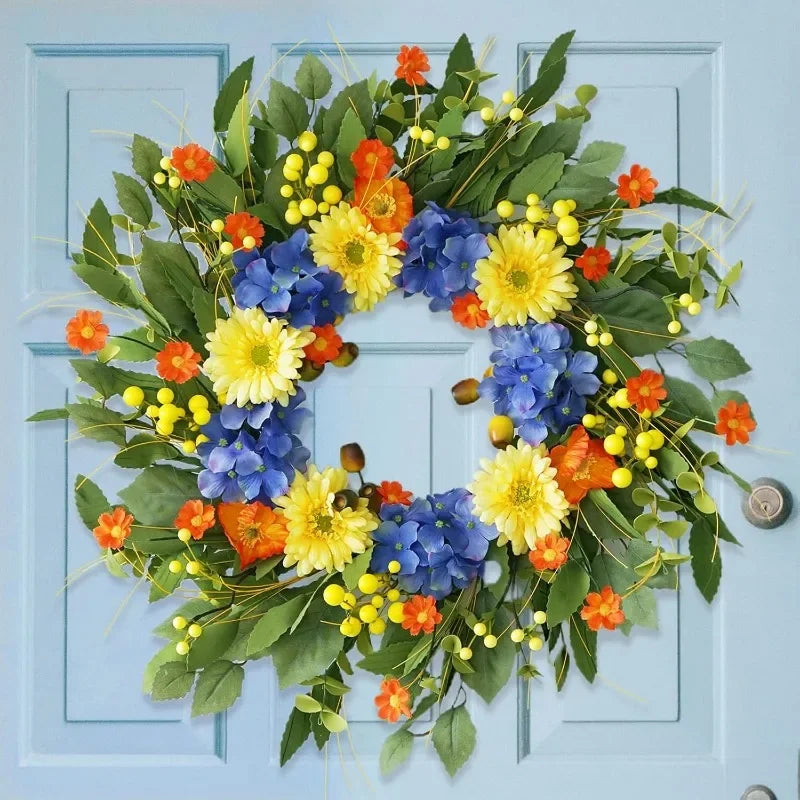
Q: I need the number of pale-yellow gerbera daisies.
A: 5